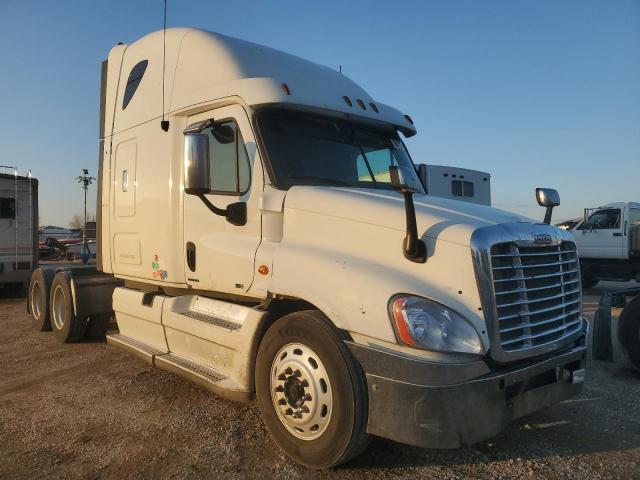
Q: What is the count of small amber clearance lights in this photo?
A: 5